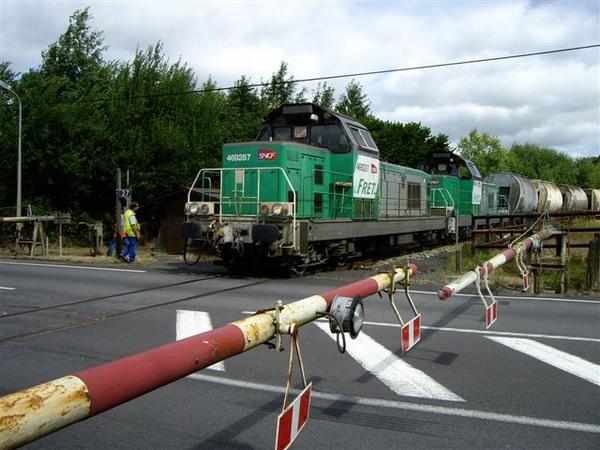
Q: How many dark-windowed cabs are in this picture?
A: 2